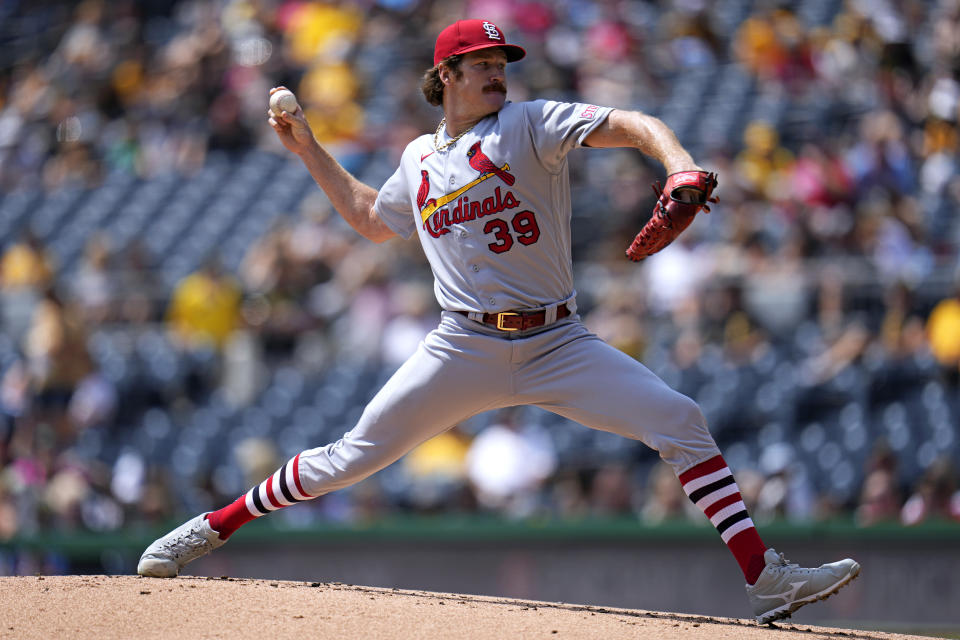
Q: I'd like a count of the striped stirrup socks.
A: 2